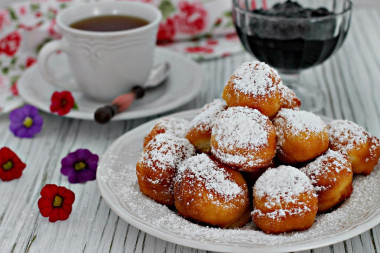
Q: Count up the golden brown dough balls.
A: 11